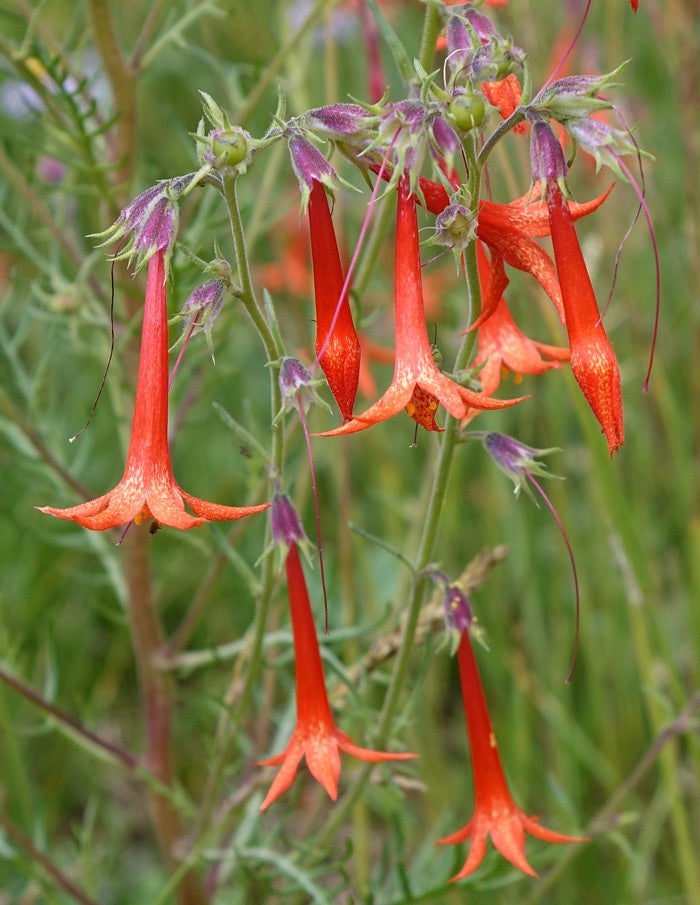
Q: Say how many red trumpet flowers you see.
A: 8